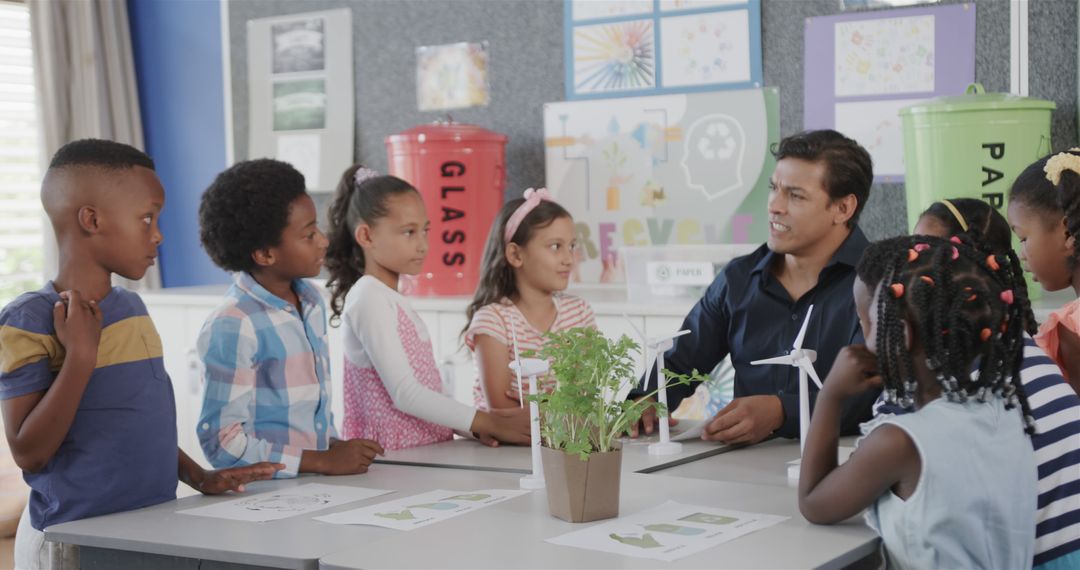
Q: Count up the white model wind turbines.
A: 3